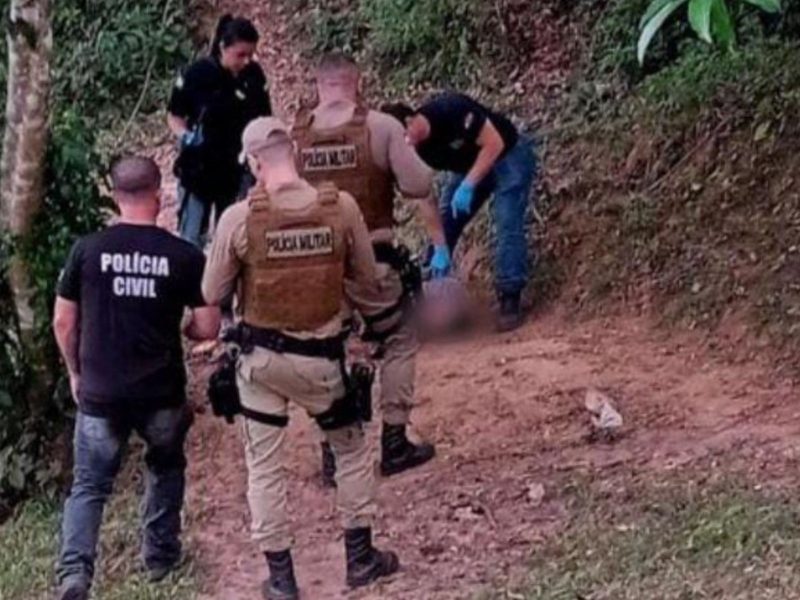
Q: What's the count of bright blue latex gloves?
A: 3